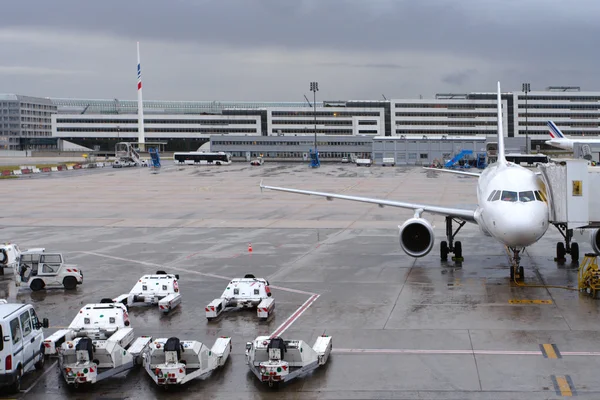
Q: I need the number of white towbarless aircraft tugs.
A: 6